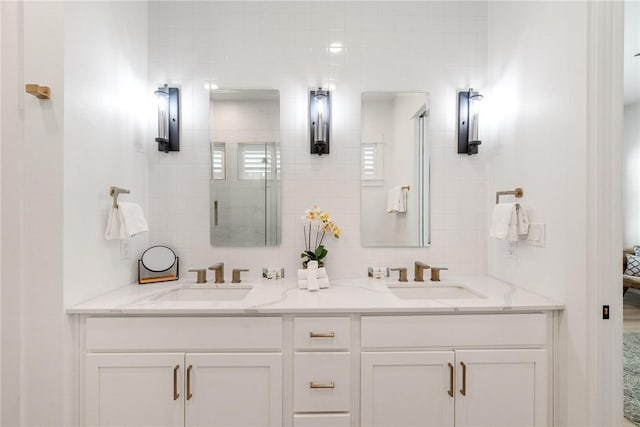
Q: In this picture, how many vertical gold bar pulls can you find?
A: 4